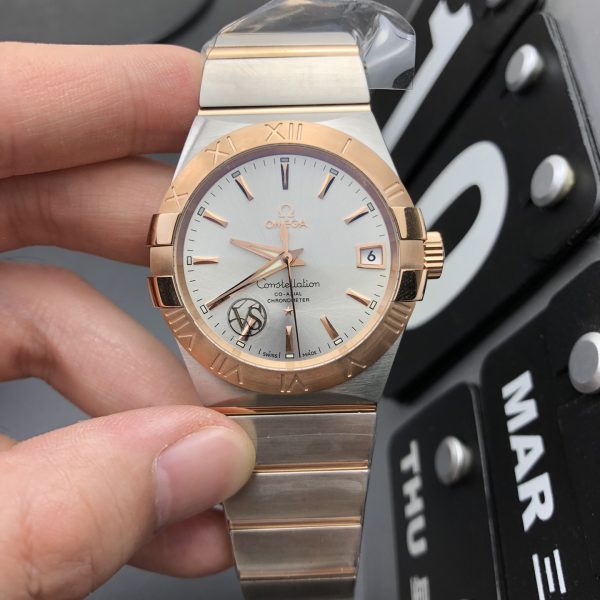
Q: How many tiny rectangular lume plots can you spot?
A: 11